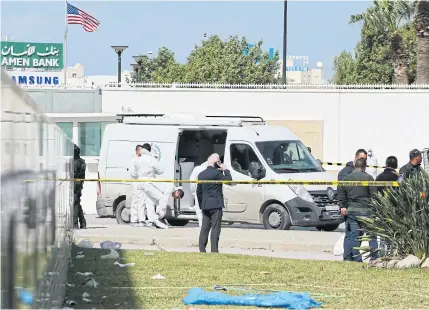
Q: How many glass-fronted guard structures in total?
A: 1